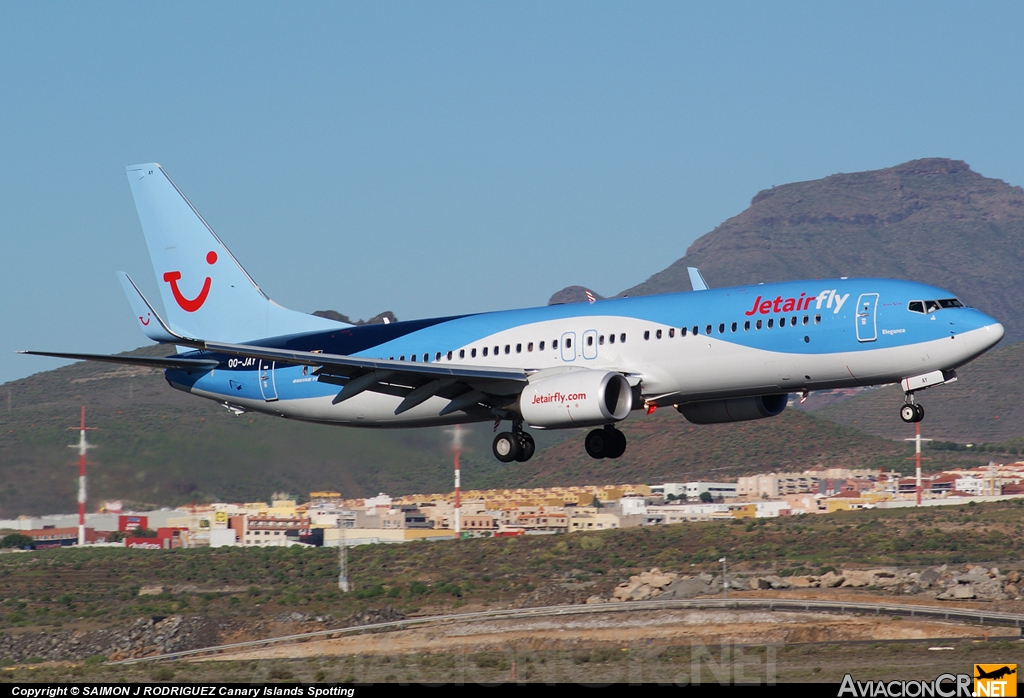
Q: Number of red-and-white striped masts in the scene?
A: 3